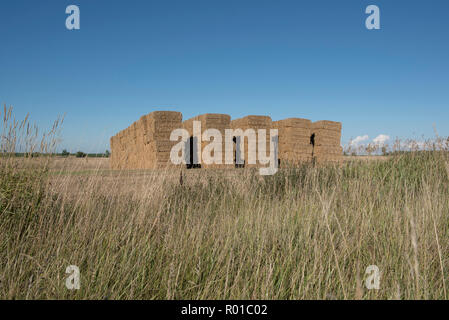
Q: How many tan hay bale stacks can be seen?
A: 5